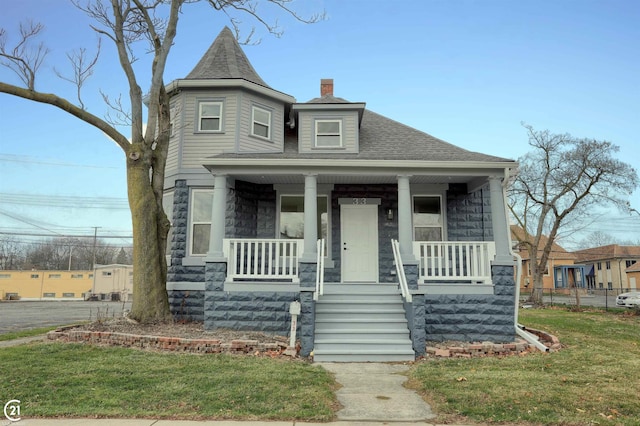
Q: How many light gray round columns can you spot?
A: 4